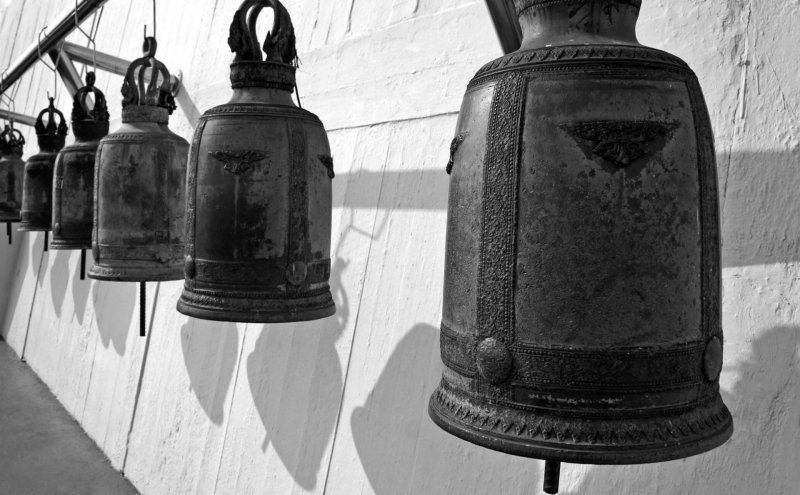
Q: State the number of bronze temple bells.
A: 6